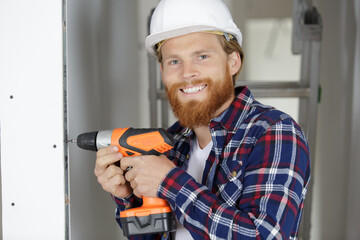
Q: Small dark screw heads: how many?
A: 3